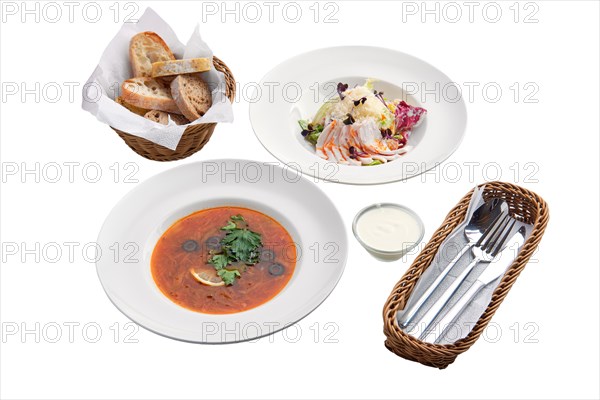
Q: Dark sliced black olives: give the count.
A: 4